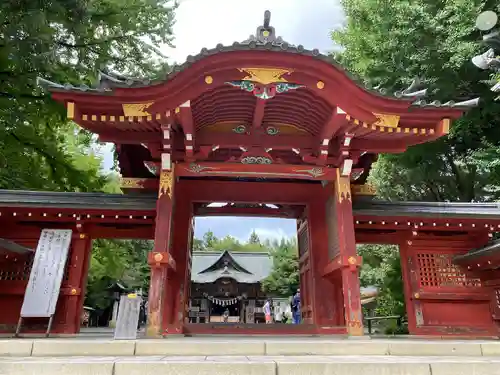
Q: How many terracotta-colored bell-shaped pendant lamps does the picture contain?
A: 0